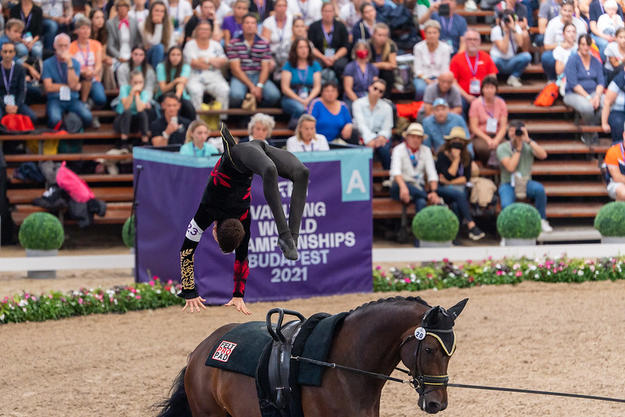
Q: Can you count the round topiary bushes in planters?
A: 5